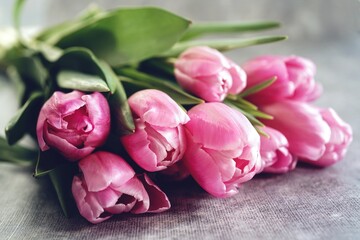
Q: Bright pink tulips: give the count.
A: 8